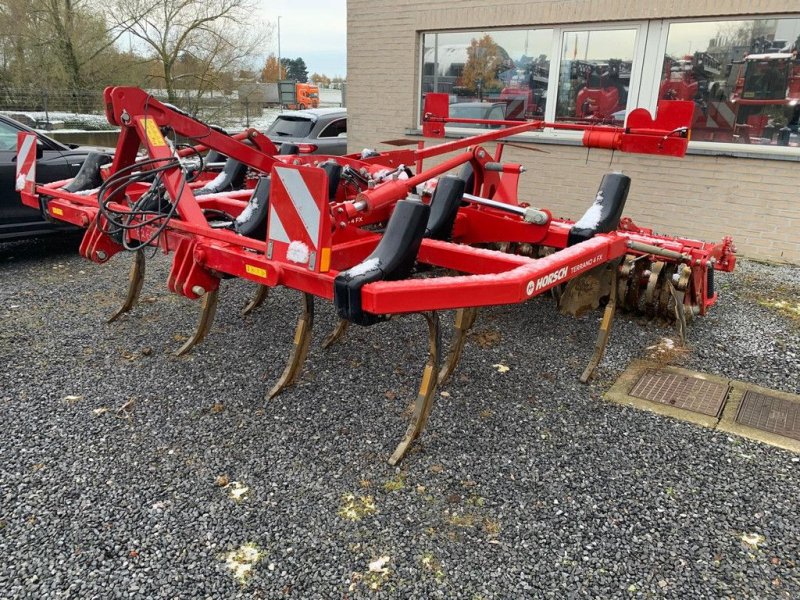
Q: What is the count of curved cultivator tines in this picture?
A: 8